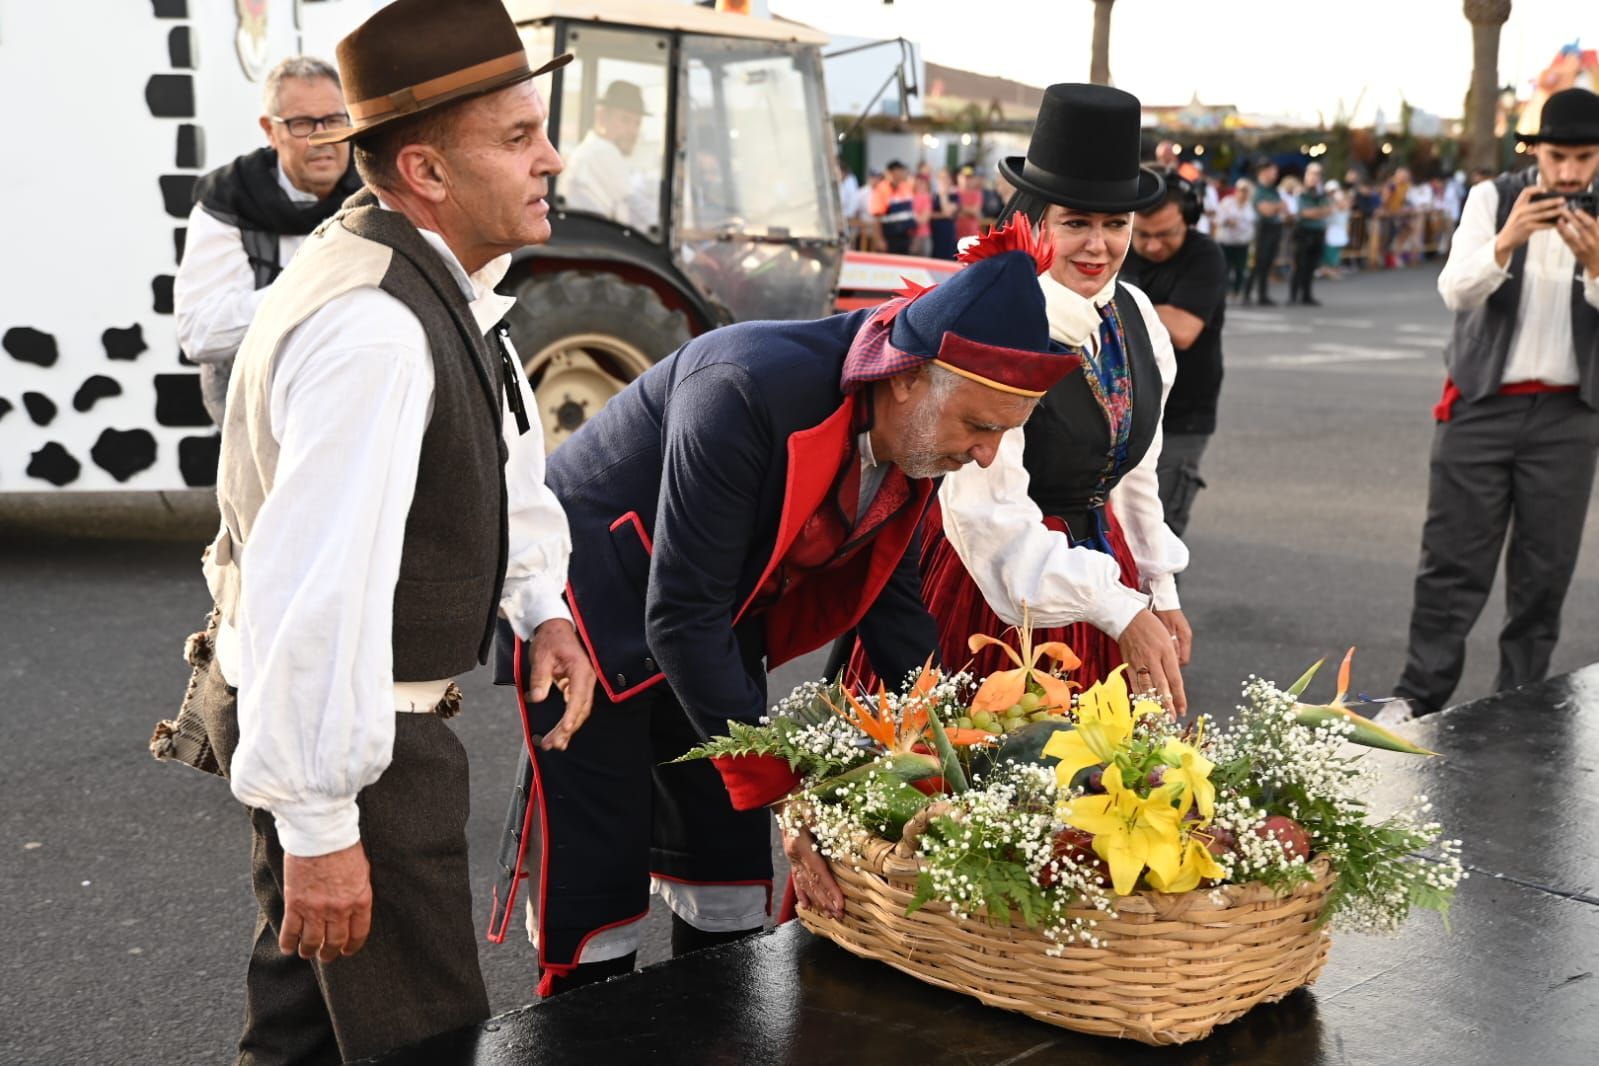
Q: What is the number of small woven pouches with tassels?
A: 1